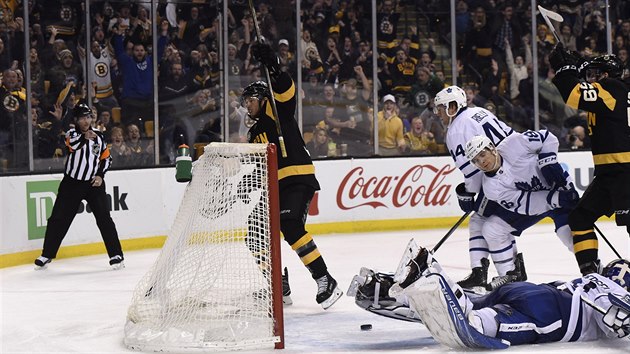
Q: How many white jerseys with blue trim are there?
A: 3